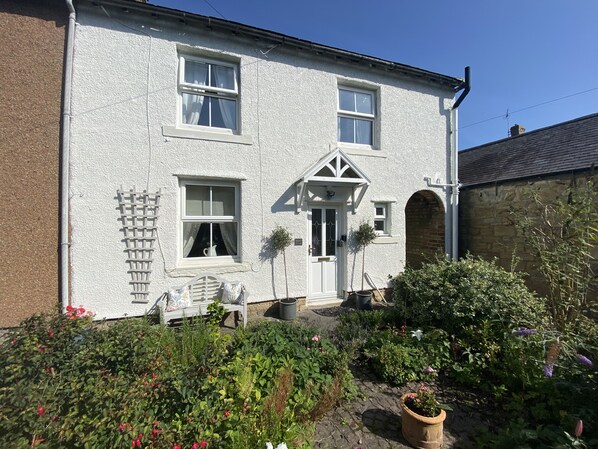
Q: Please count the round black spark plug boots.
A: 0